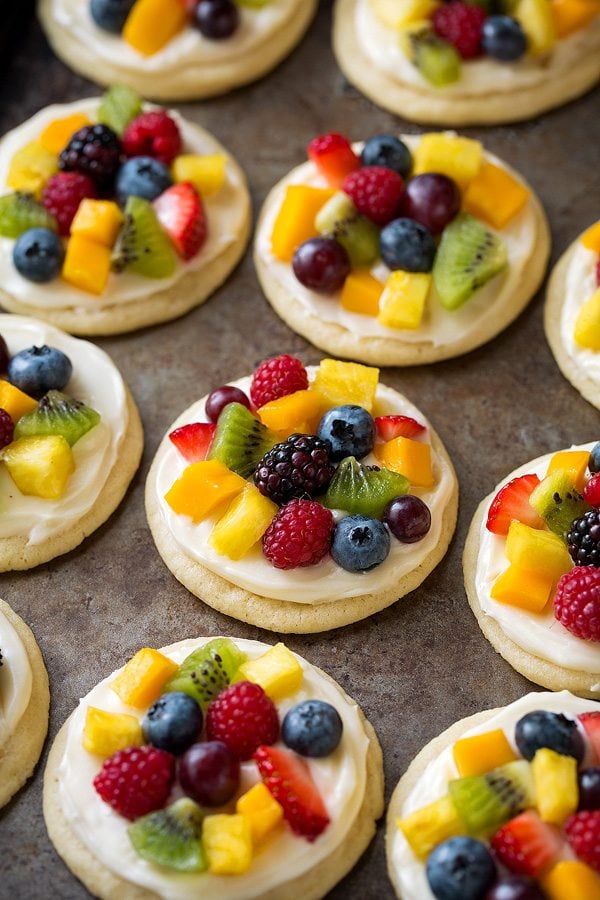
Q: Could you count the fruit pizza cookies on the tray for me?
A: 11